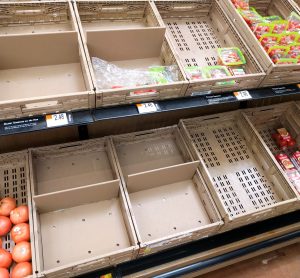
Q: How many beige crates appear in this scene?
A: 9